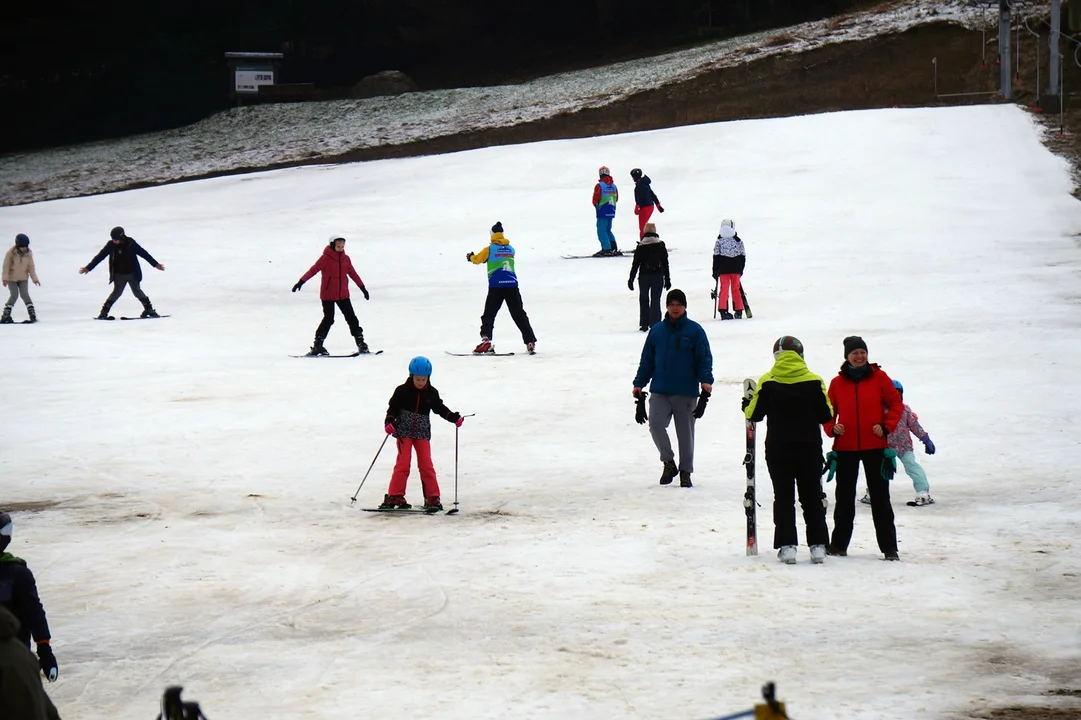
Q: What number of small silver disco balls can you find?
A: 0